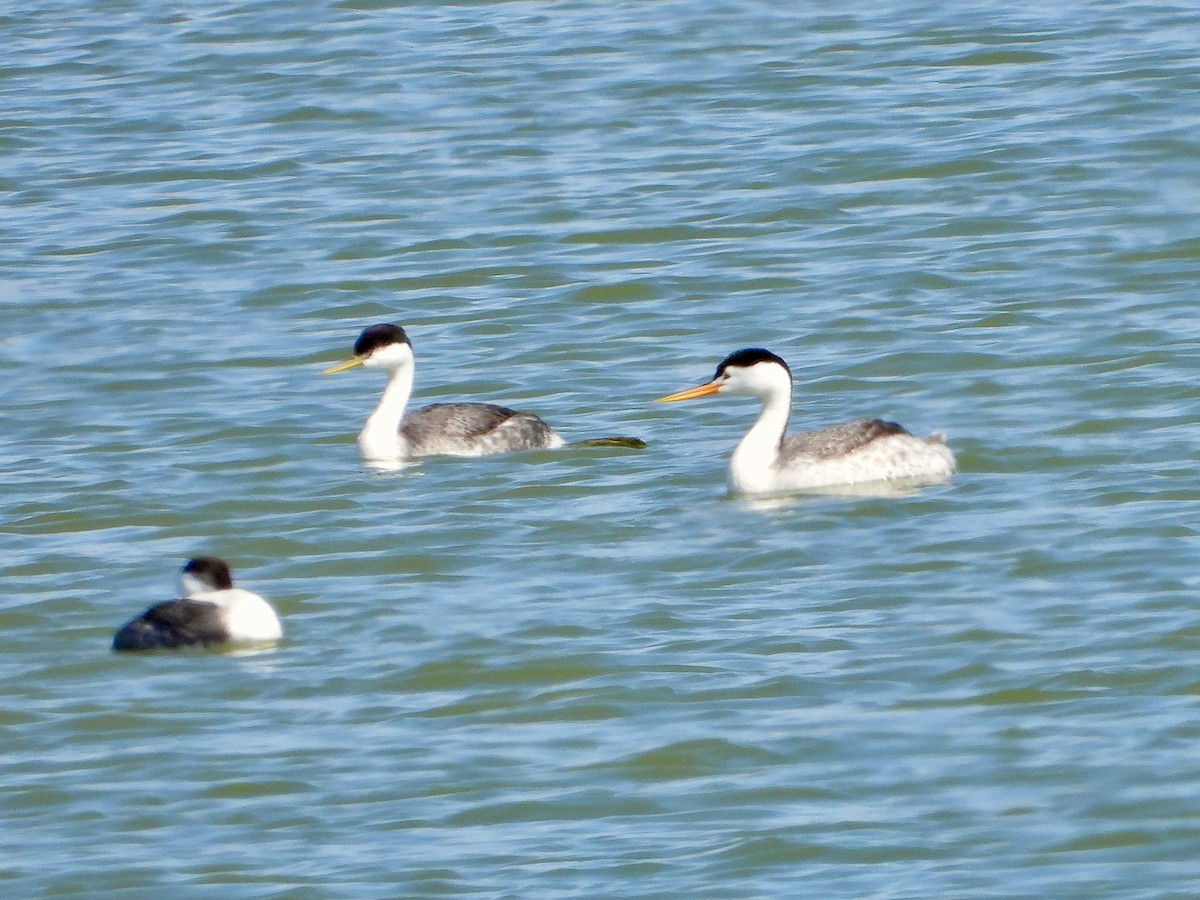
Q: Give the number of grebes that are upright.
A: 2